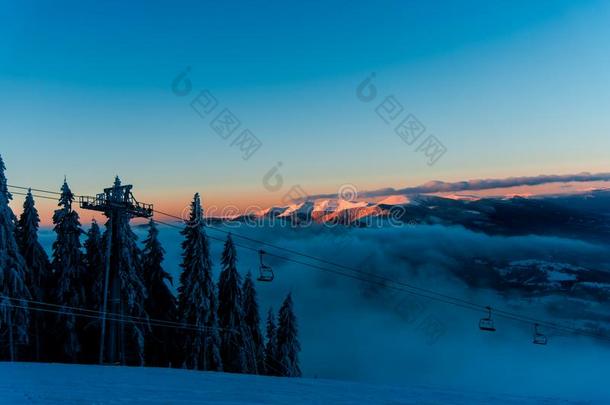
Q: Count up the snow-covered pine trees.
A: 11